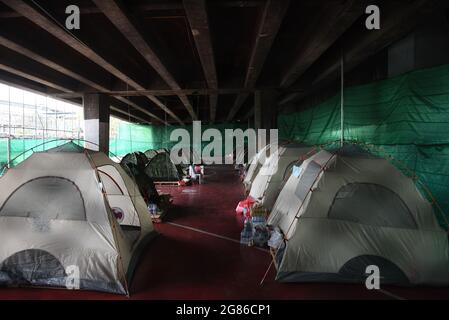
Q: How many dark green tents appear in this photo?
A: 2